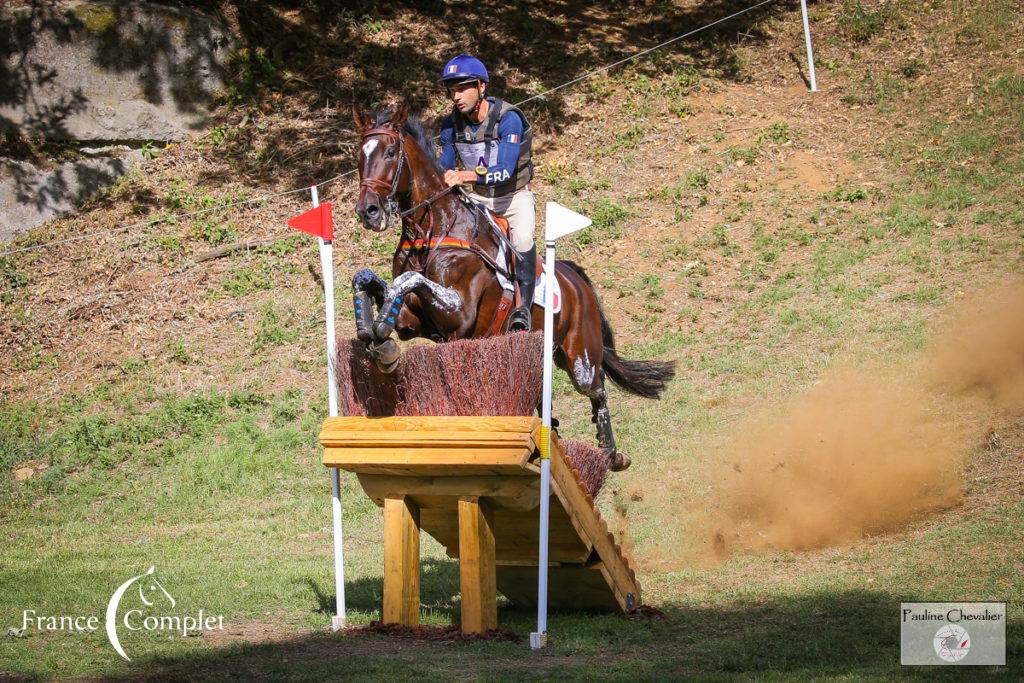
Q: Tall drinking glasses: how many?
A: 0